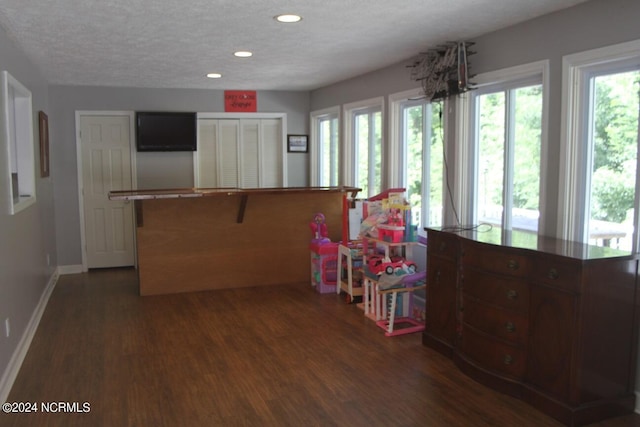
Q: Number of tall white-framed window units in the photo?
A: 5